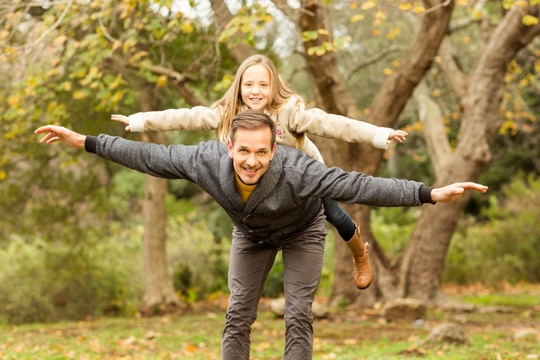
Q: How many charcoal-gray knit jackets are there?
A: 1